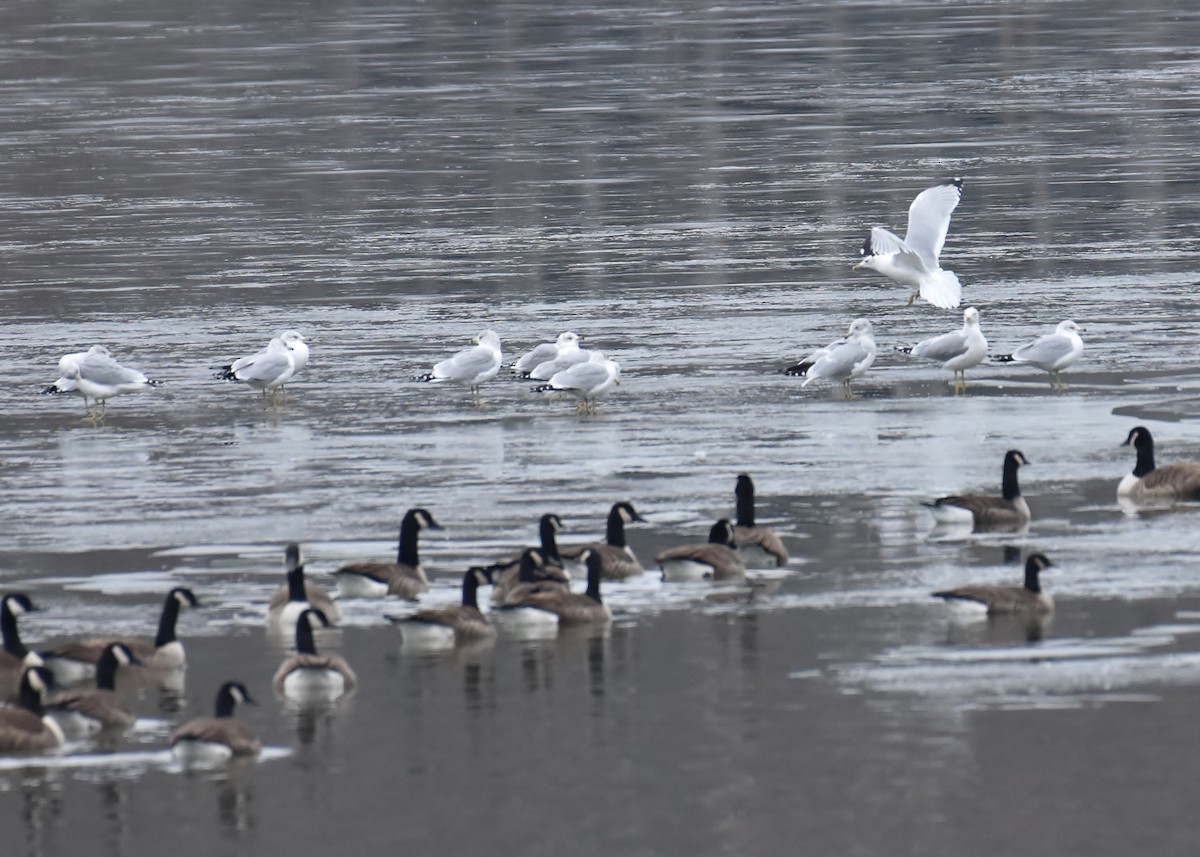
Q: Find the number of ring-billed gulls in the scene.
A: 12